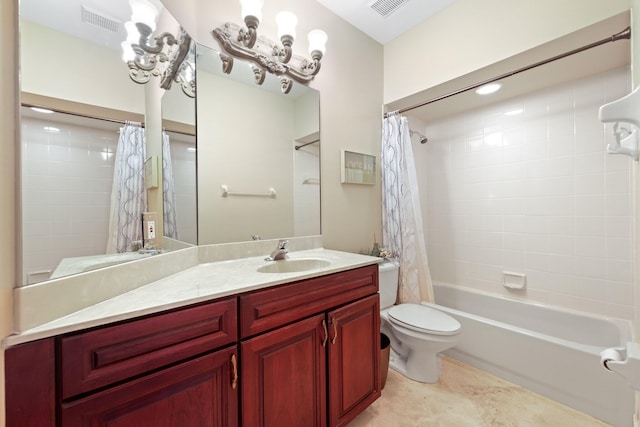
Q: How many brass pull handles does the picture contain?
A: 3